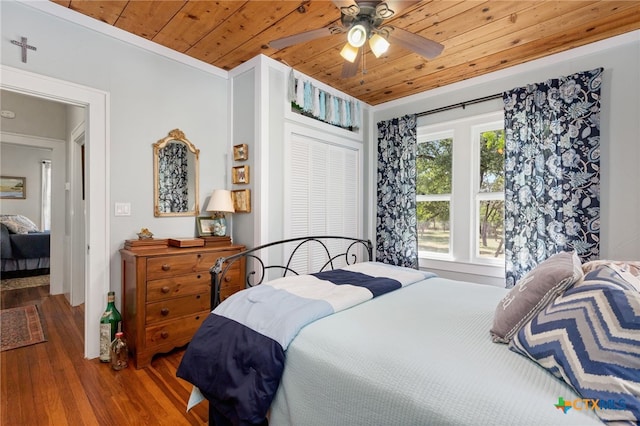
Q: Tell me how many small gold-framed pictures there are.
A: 3